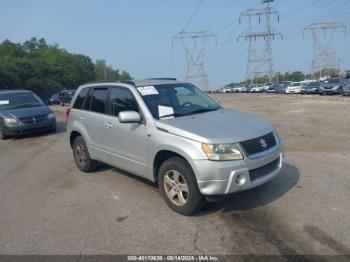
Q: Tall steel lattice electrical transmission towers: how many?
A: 3